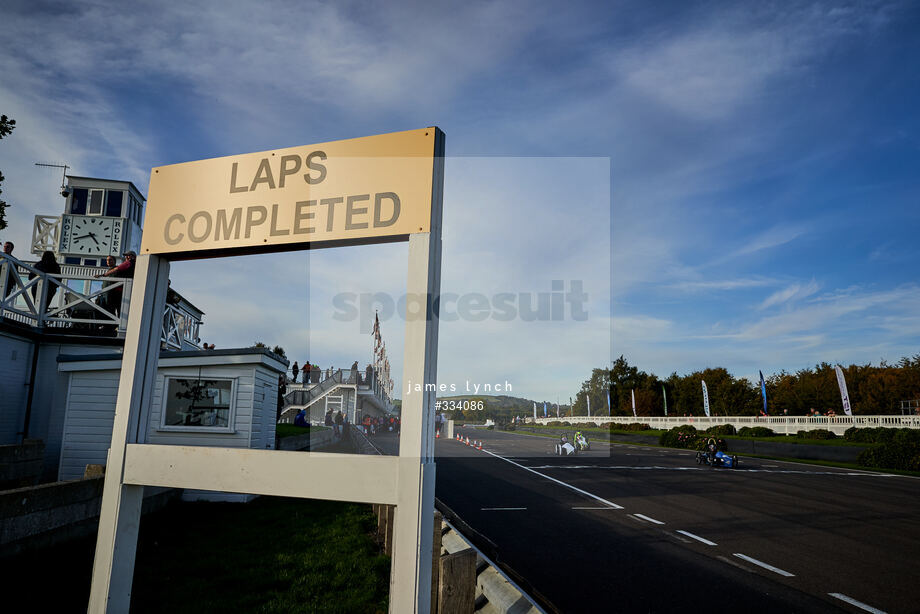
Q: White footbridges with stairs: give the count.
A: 1